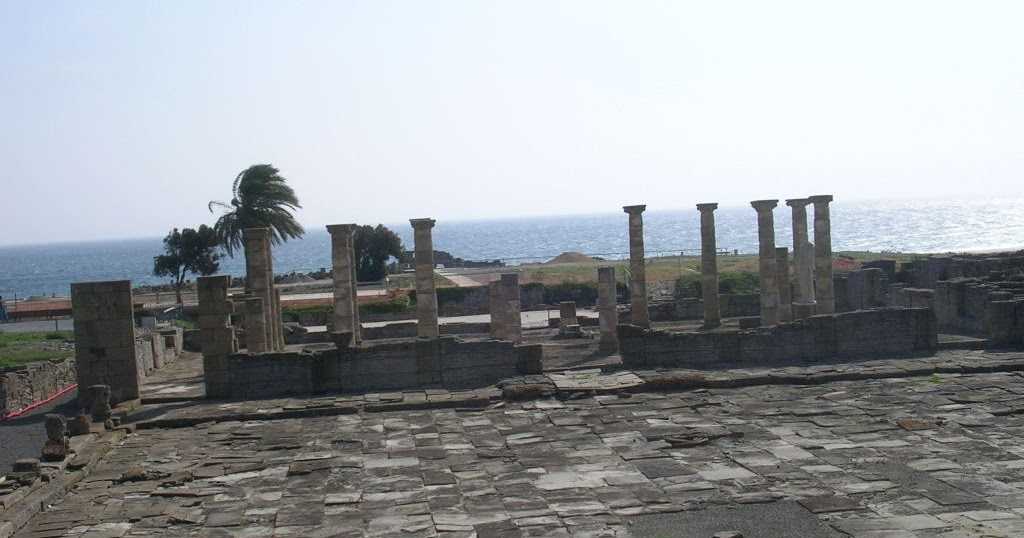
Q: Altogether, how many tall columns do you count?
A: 8